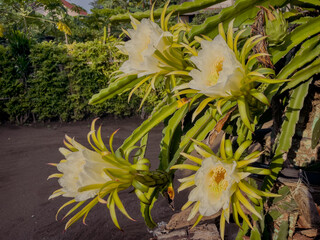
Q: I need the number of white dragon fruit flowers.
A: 4